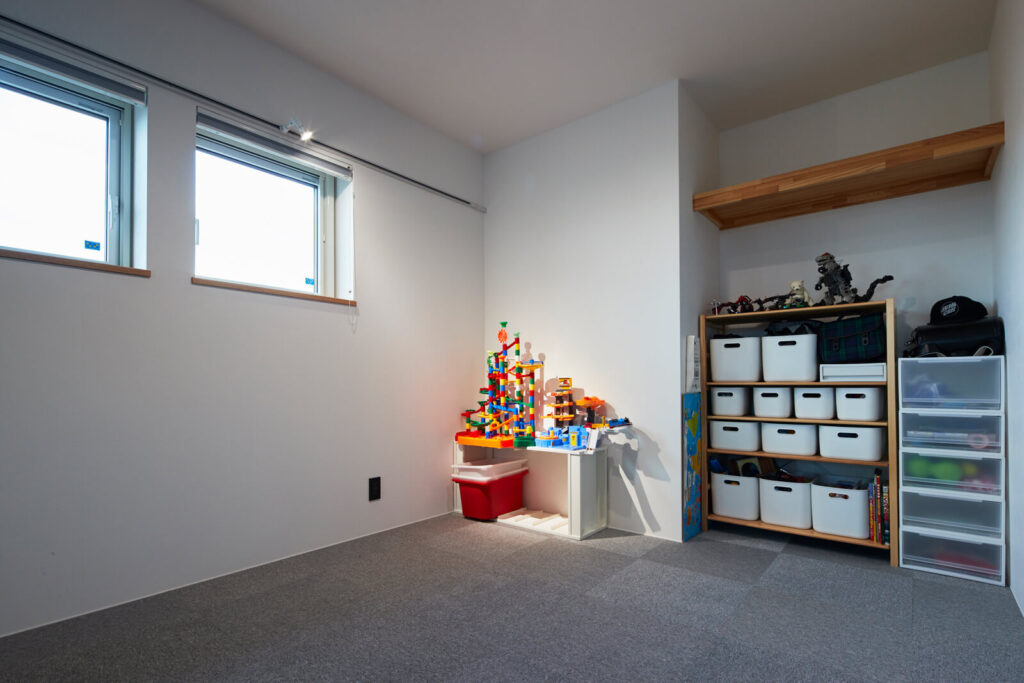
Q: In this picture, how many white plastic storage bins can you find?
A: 12